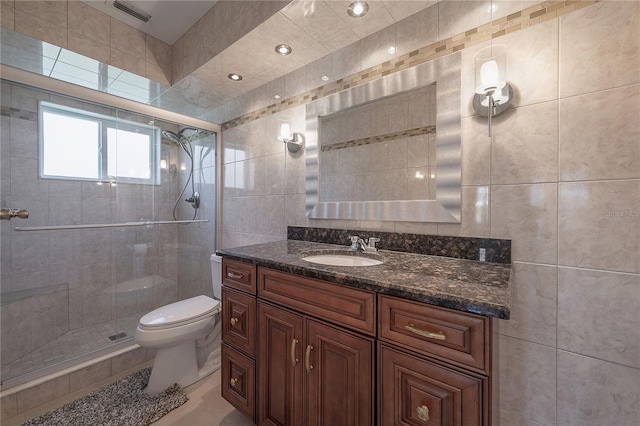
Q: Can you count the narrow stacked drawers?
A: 3